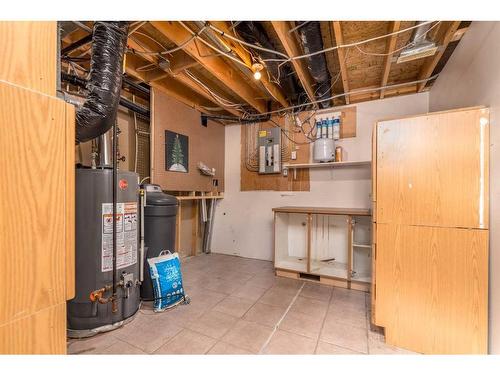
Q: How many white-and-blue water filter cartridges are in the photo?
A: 4